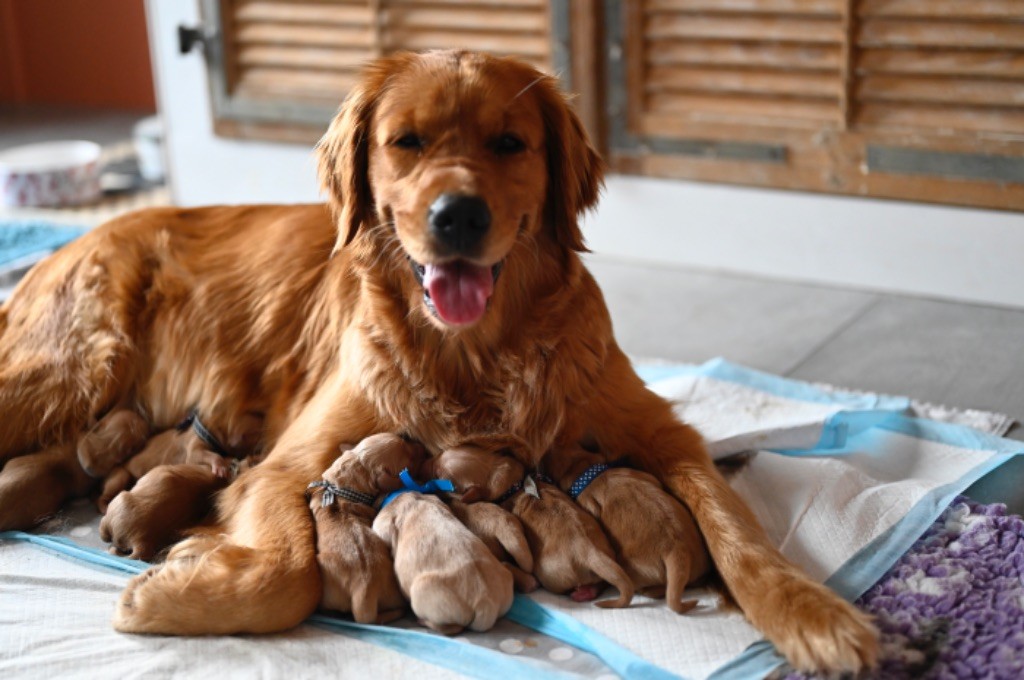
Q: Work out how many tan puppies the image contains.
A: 8